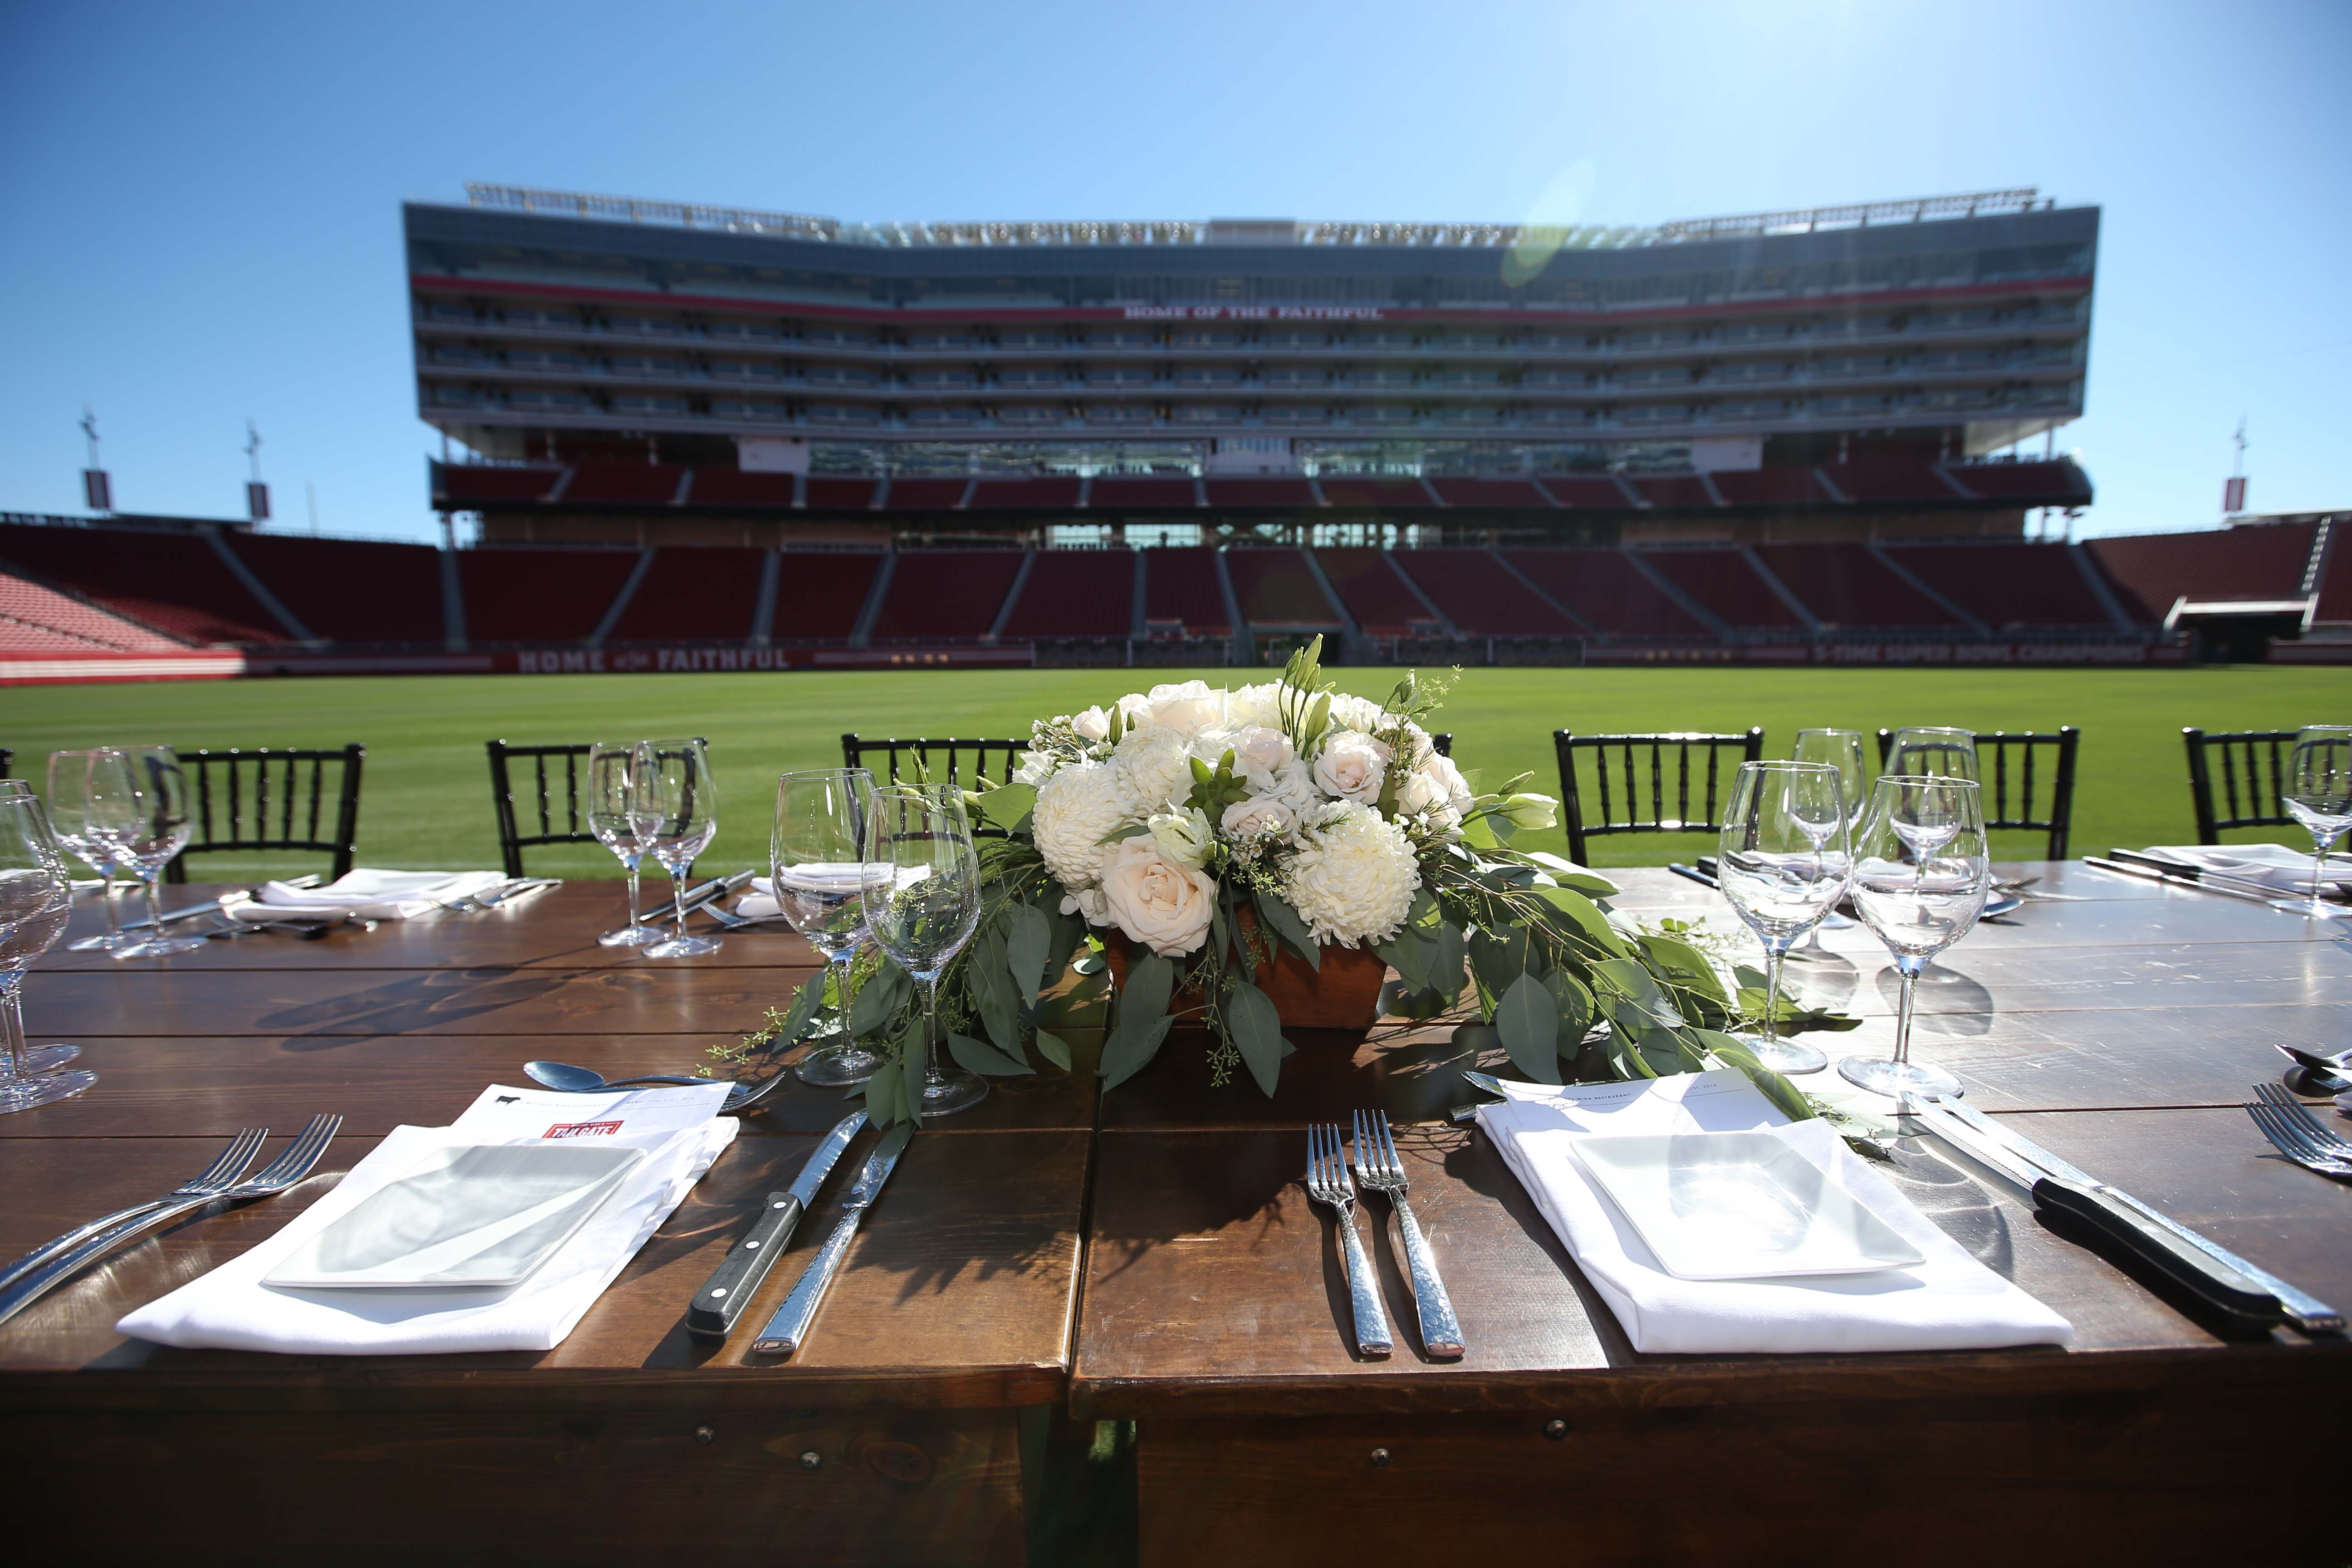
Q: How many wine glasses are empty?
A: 13